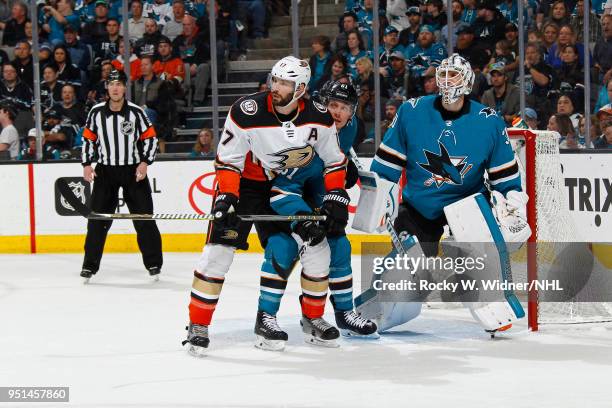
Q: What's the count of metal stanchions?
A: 8